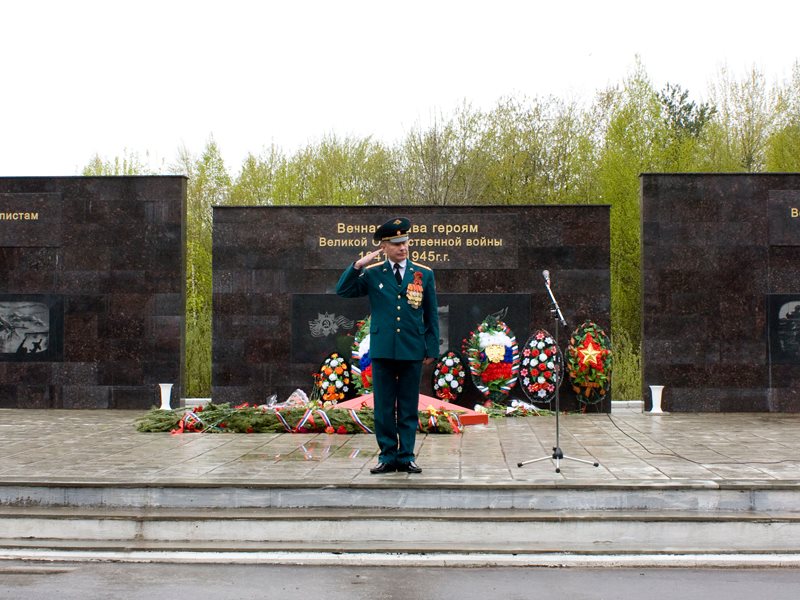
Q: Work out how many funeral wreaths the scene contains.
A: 6